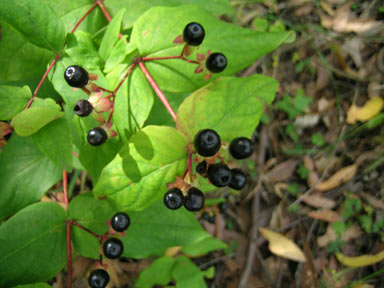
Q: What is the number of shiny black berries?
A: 15